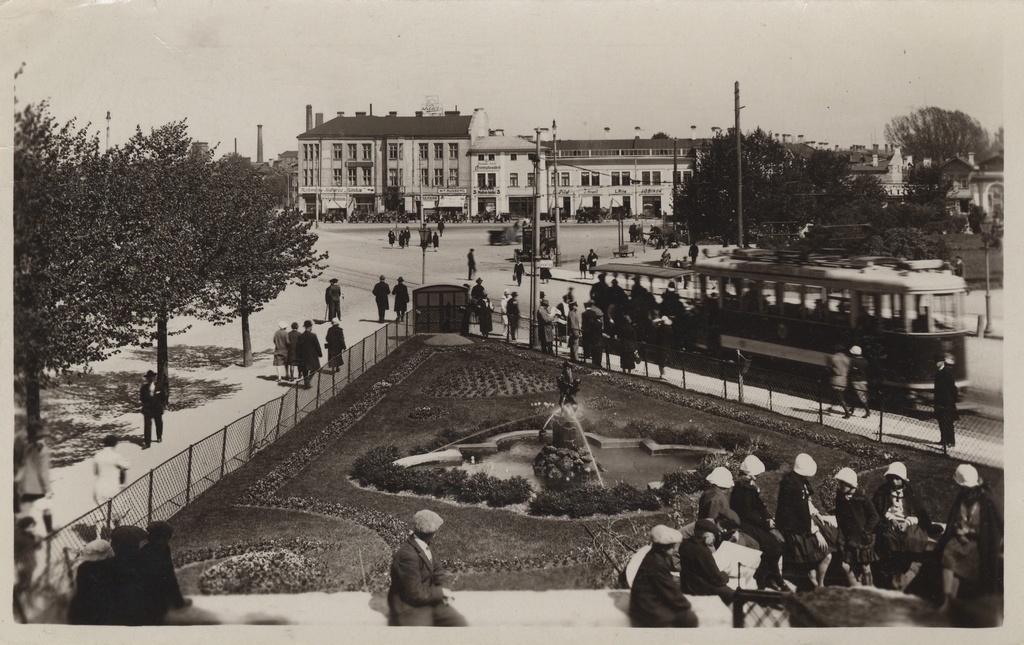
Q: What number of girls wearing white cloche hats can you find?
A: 6